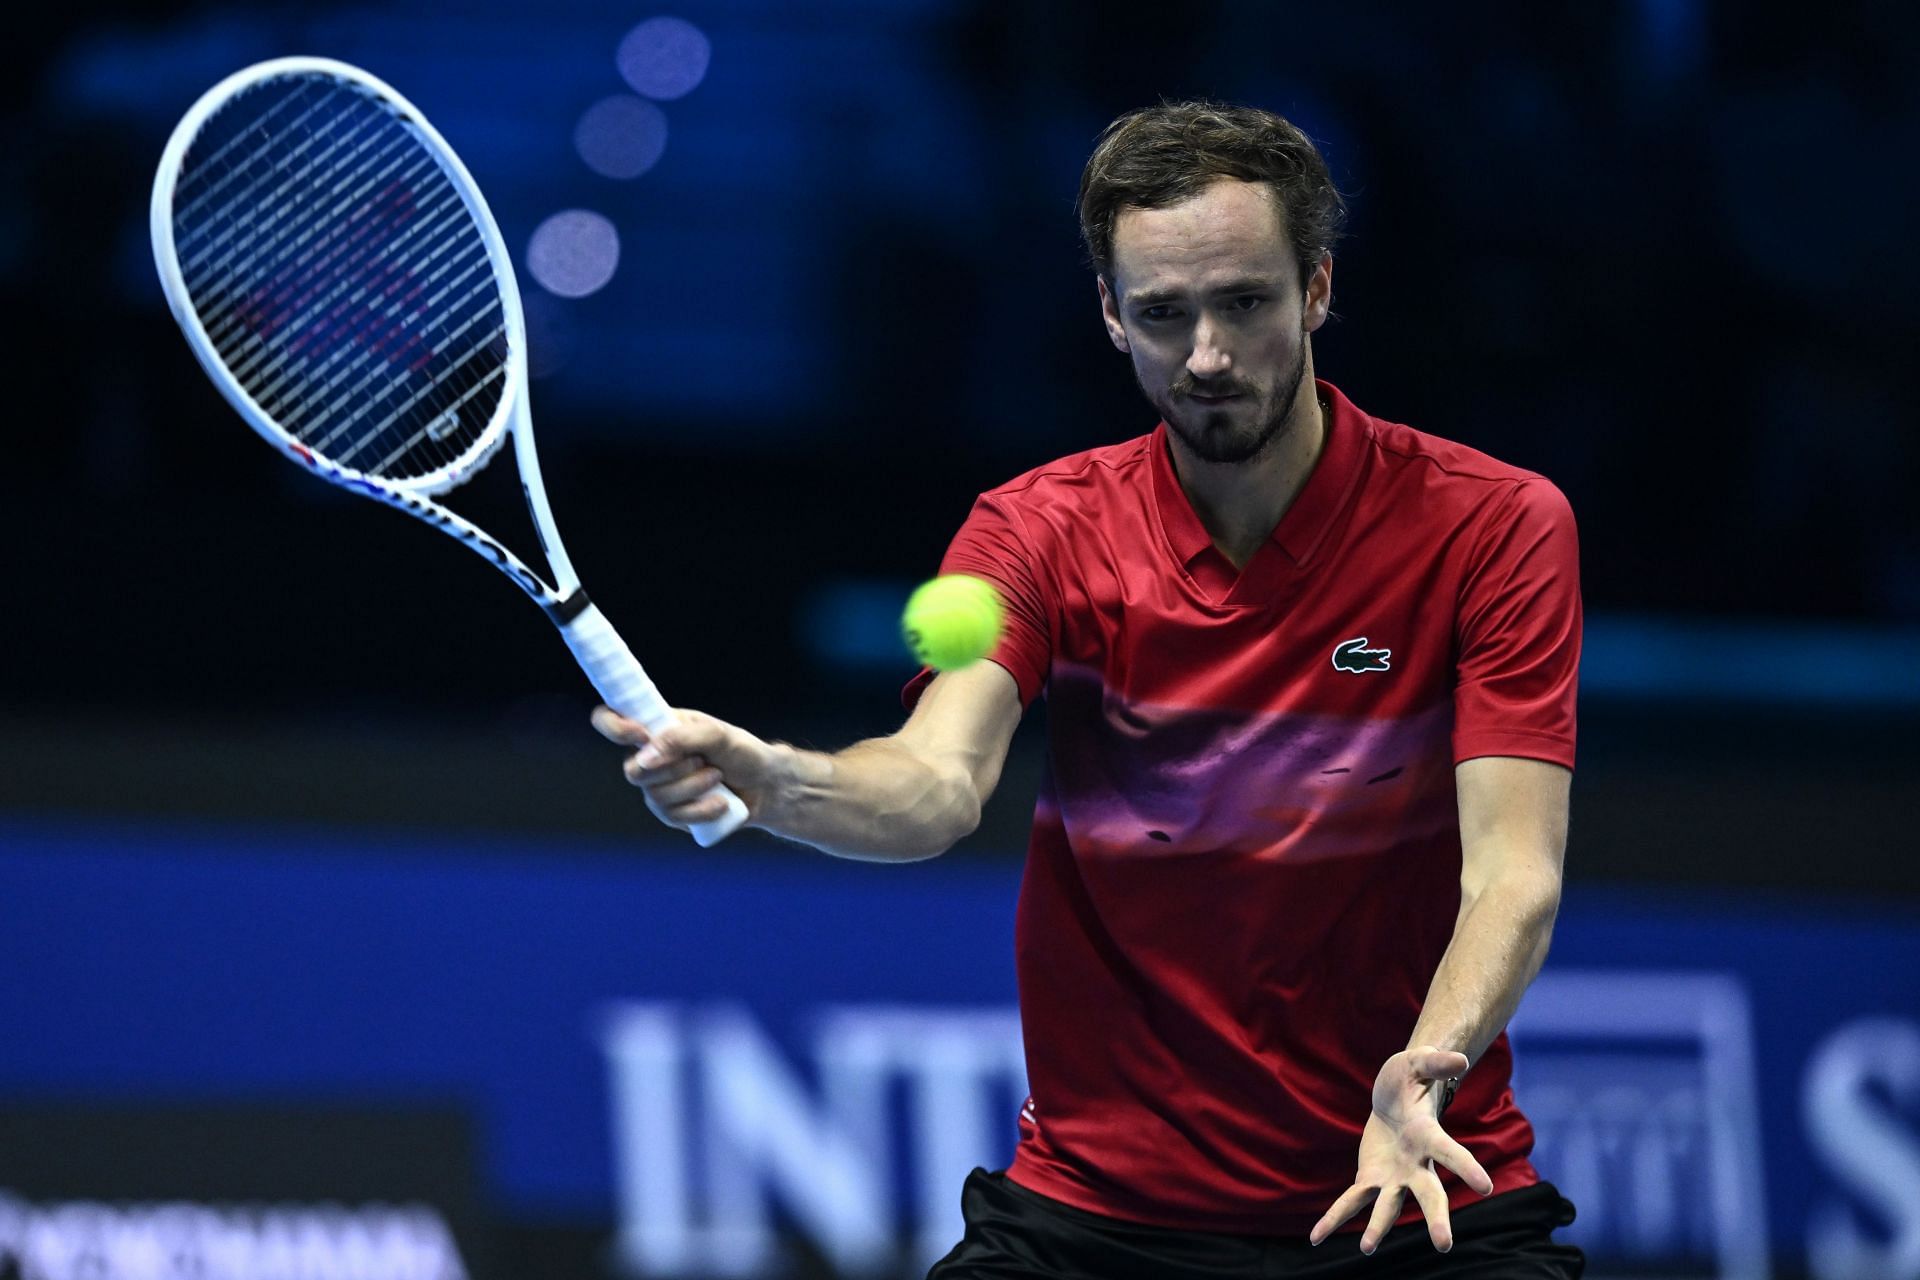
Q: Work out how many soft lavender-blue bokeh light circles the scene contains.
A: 3